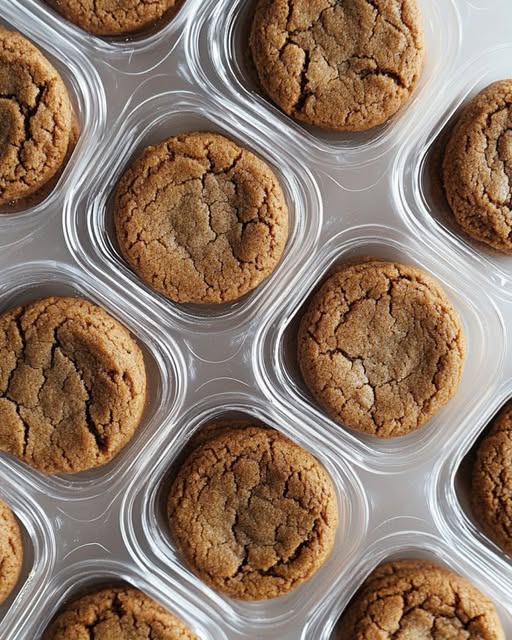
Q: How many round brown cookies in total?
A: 12